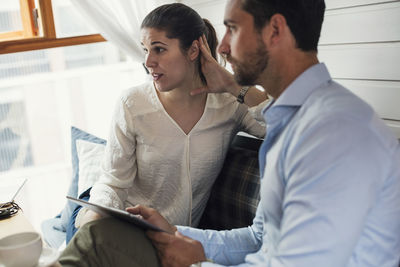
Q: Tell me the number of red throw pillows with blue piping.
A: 0